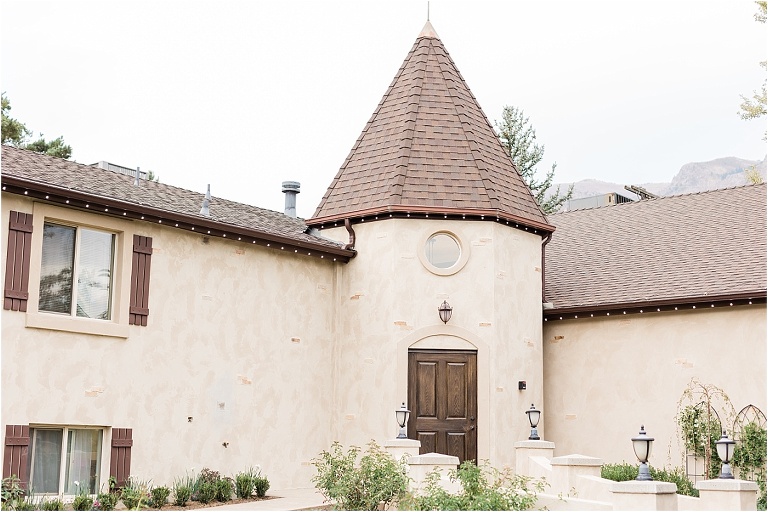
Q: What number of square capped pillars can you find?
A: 6